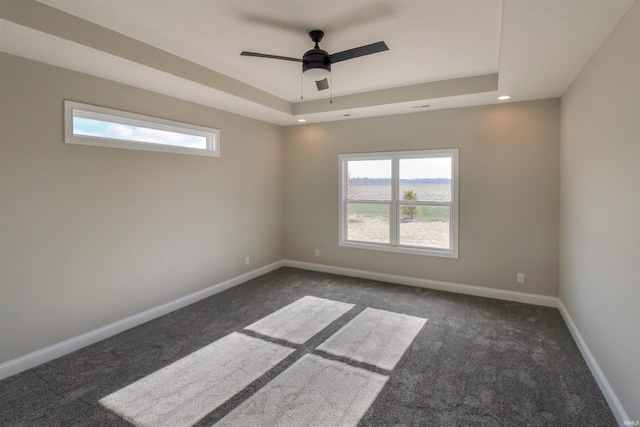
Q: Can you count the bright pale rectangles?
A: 4